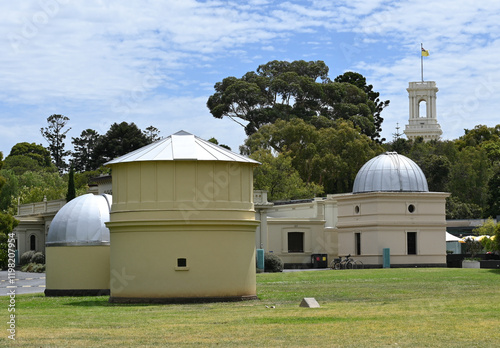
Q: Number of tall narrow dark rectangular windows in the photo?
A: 2